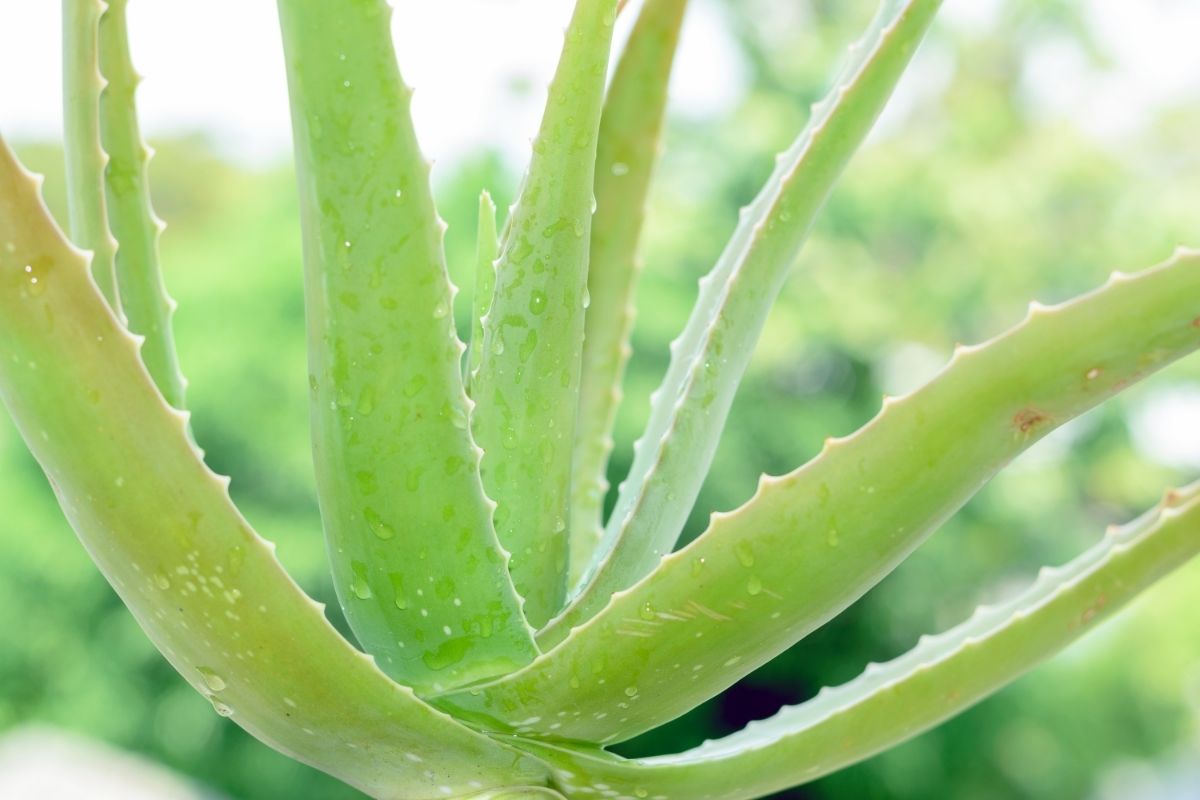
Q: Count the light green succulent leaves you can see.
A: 10